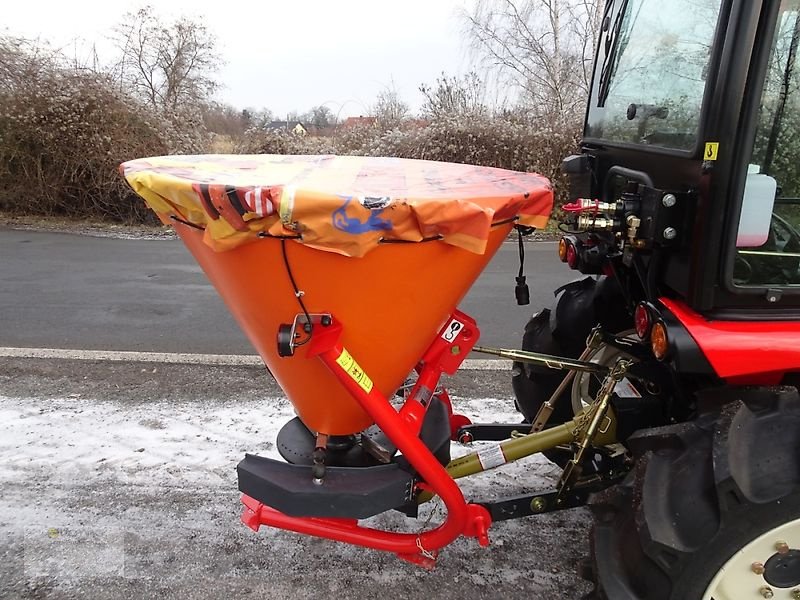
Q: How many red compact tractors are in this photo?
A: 1